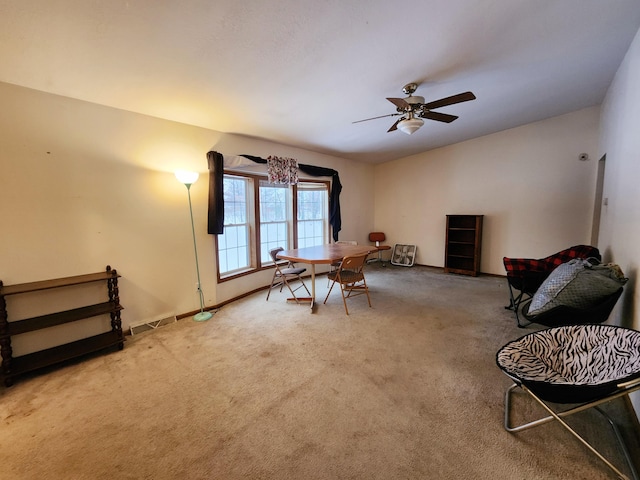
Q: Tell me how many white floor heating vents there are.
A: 1